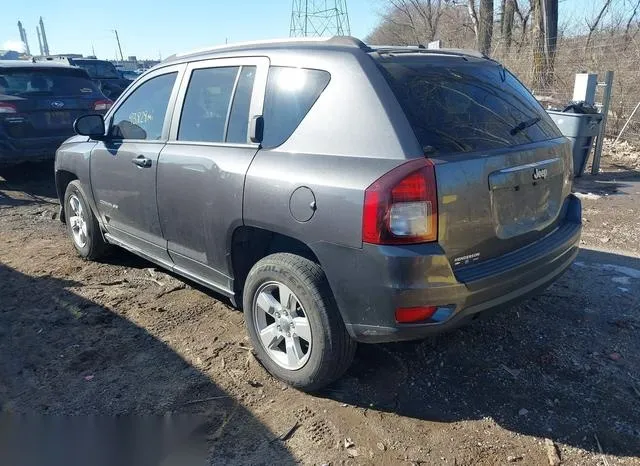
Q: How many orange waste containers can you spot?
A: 0